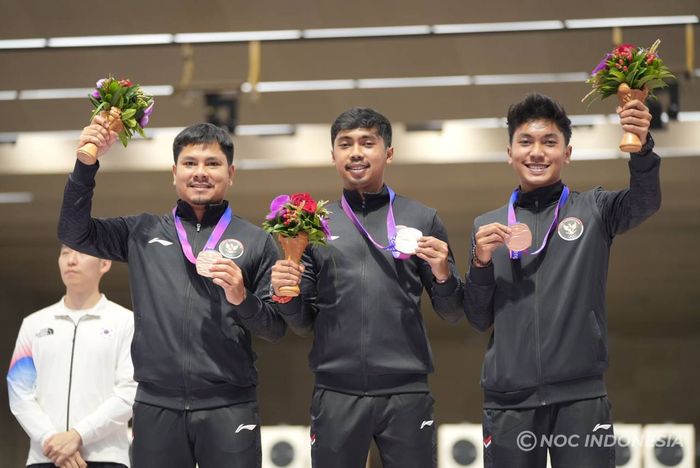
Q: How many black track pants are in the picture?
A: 3